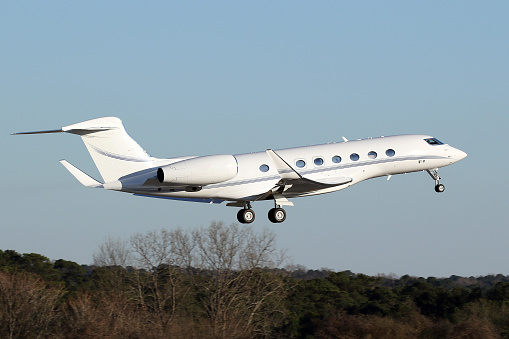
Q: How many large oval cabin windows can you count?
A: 7